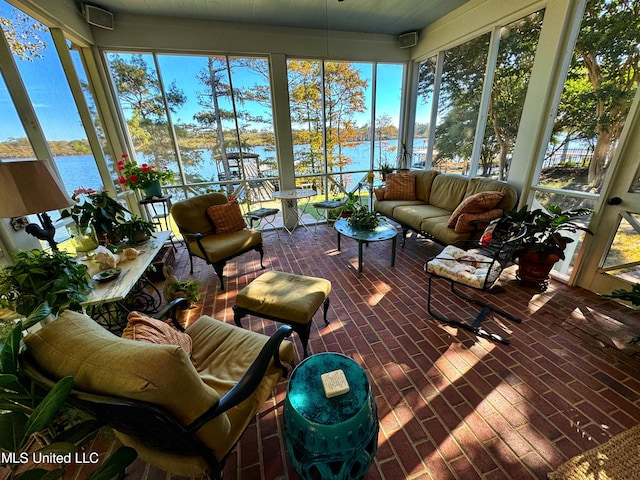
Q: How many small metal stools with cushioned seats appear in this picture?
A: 2